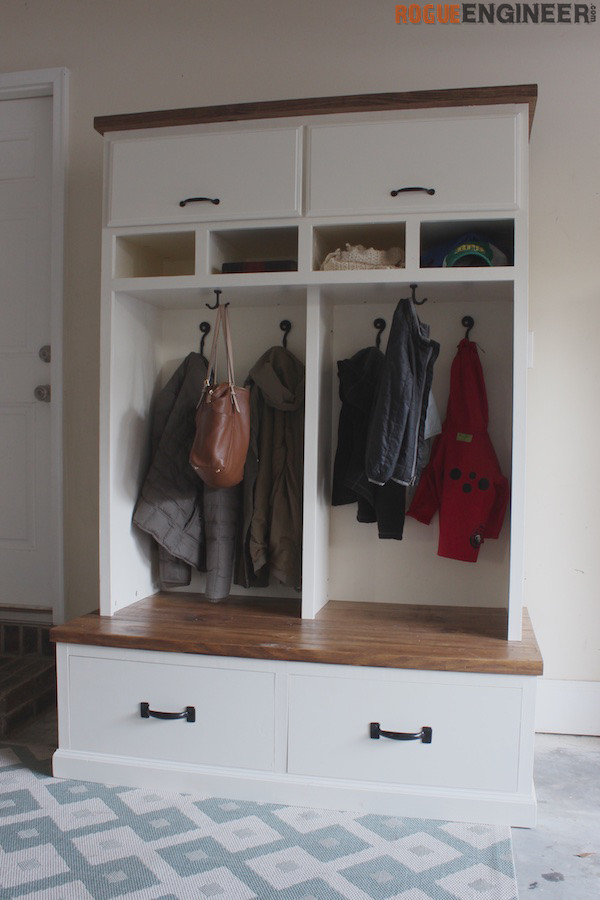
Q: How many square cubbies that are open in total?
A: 4